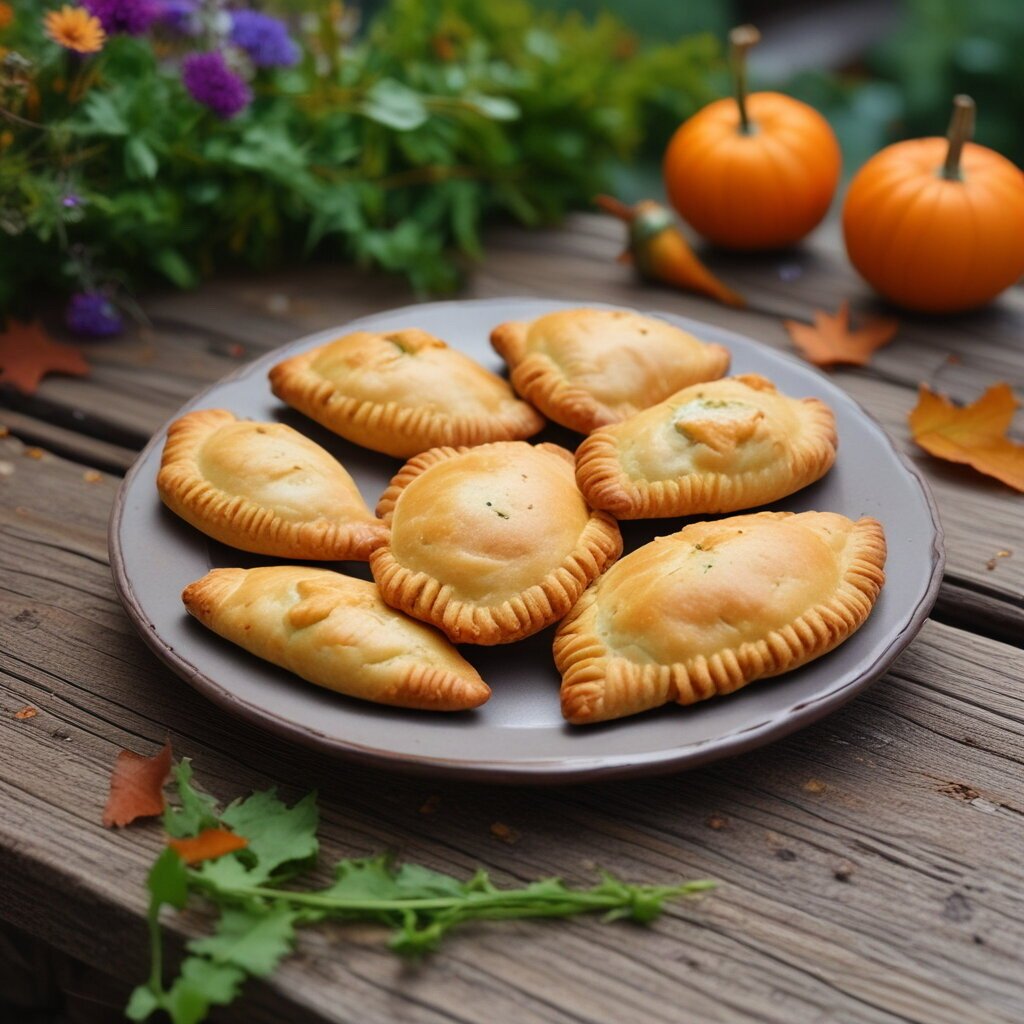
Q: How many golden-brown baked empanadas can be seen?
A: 7